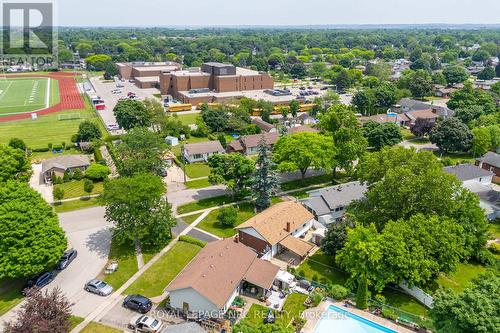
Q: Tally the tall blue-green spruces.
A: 1